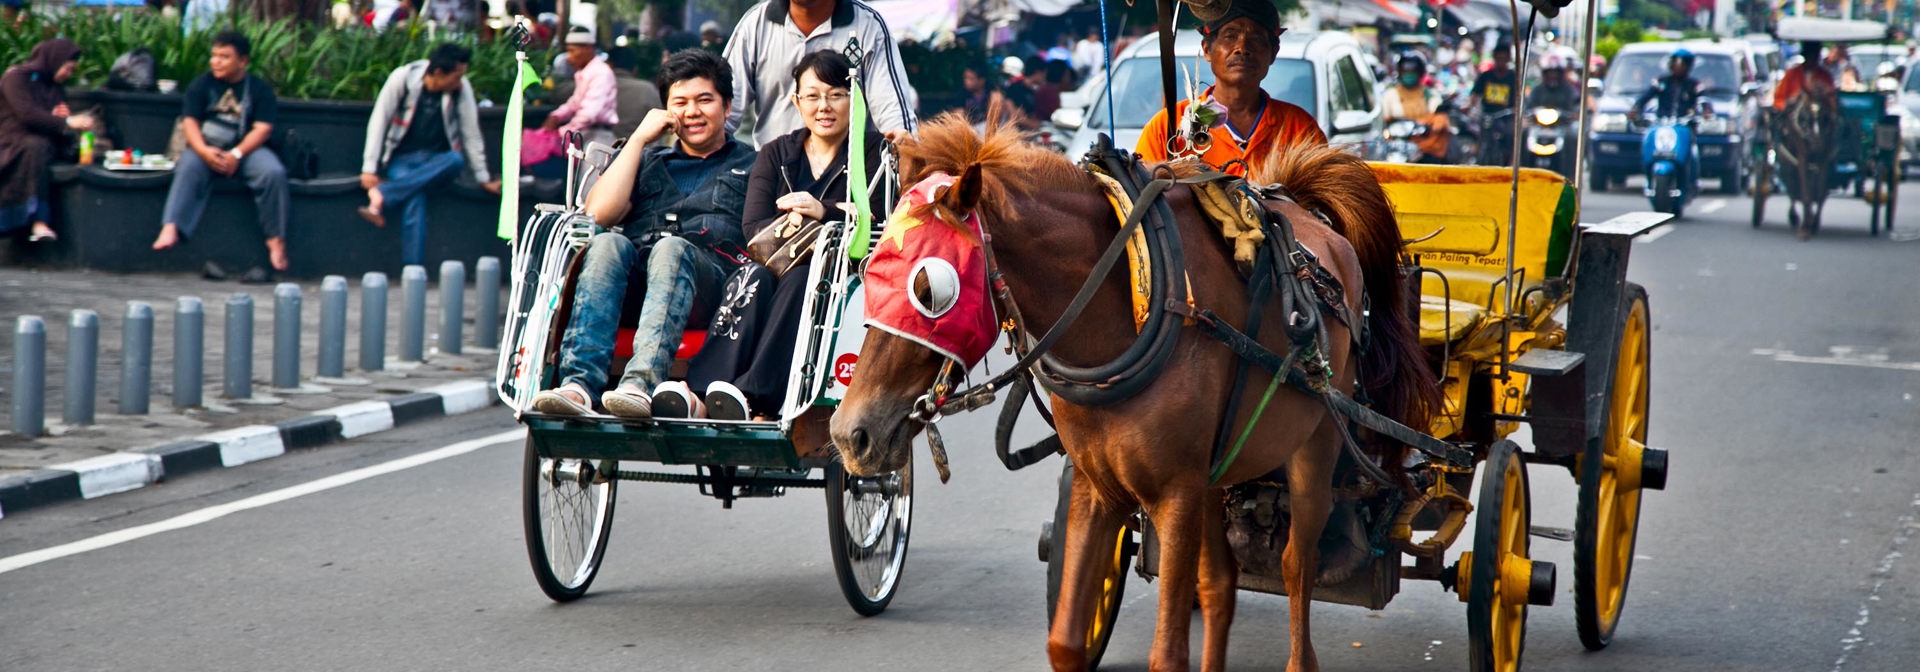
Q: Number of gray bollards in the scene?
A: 11